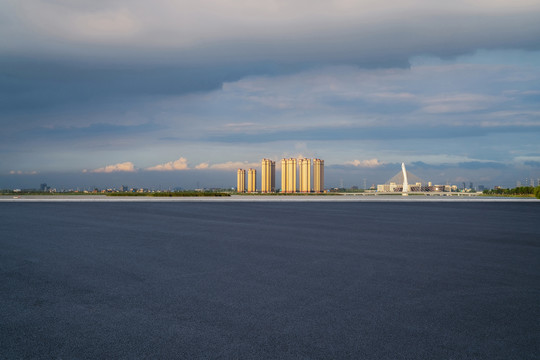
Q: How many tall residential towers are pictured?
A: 6